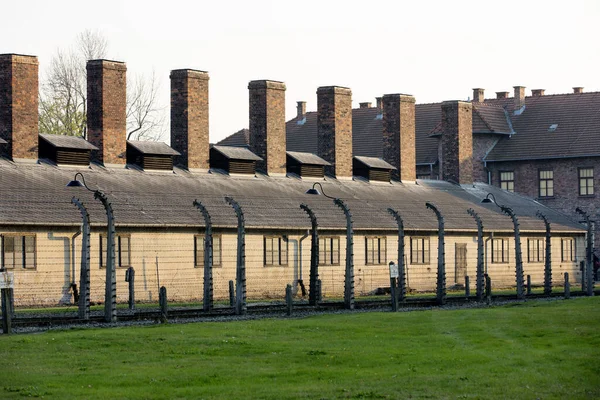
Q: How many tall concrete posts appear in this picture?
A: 12